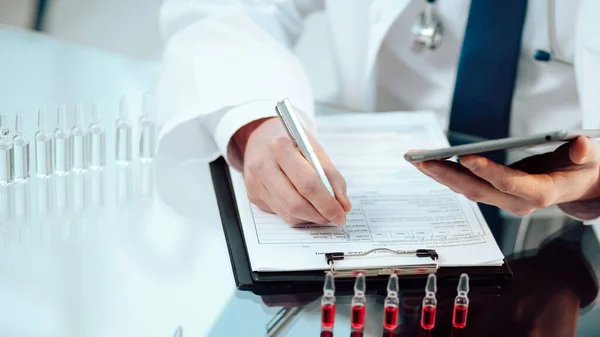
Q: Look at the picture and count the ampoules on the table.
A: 13